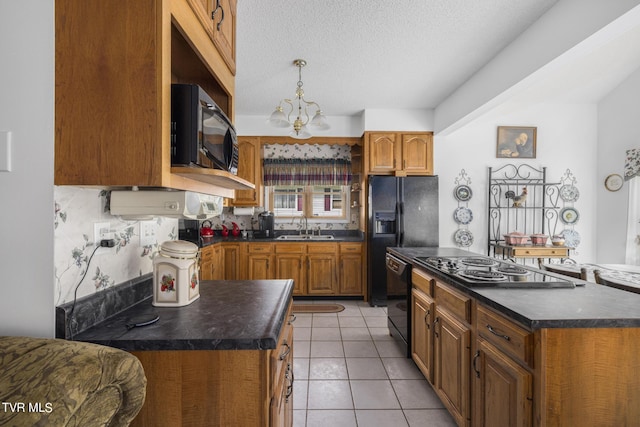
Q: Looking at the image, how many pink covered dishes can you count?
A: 2